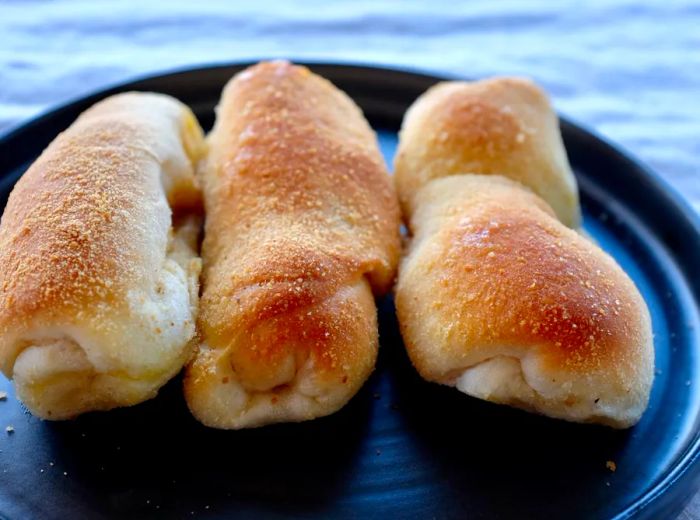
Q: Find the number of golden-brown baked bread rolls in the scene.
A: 4